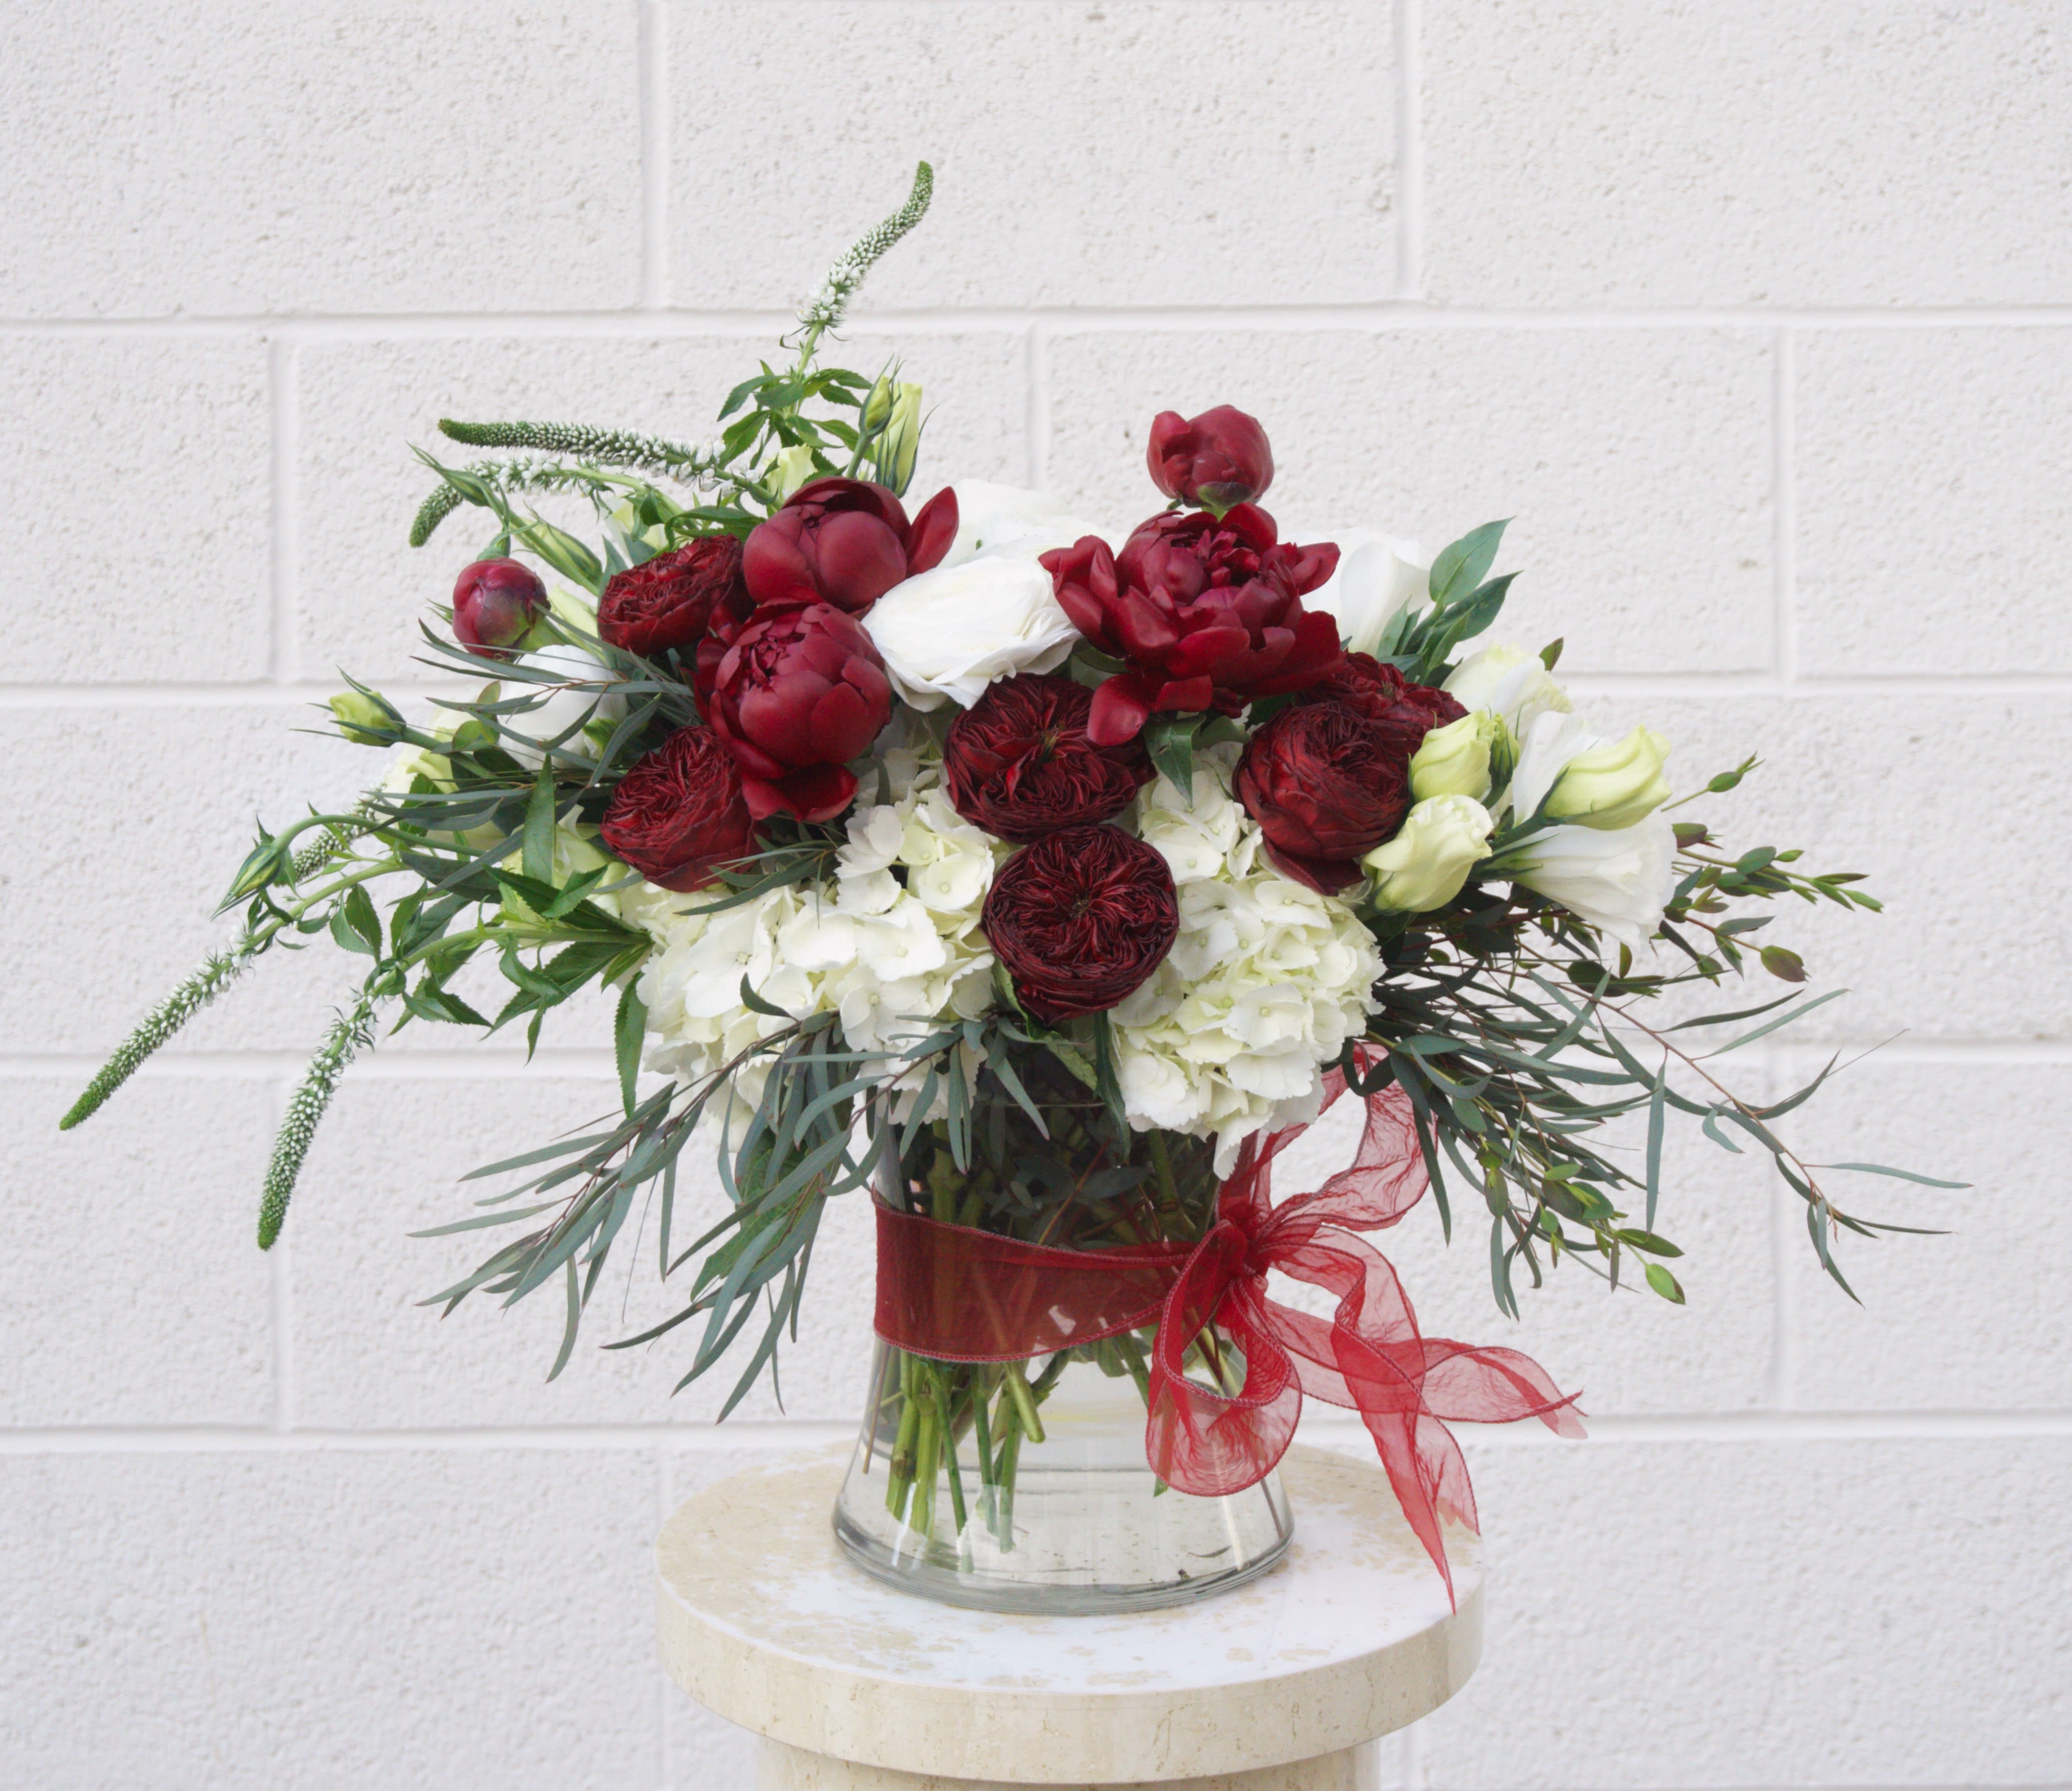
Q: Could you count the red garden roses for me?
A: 6